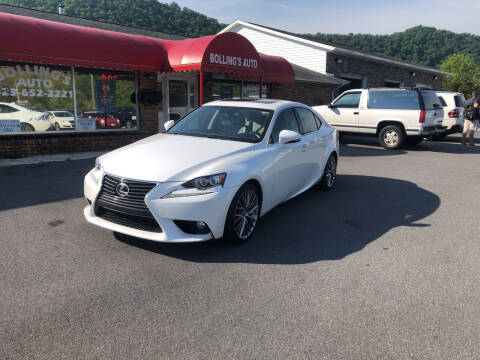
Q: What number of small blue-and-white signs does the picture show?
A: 2